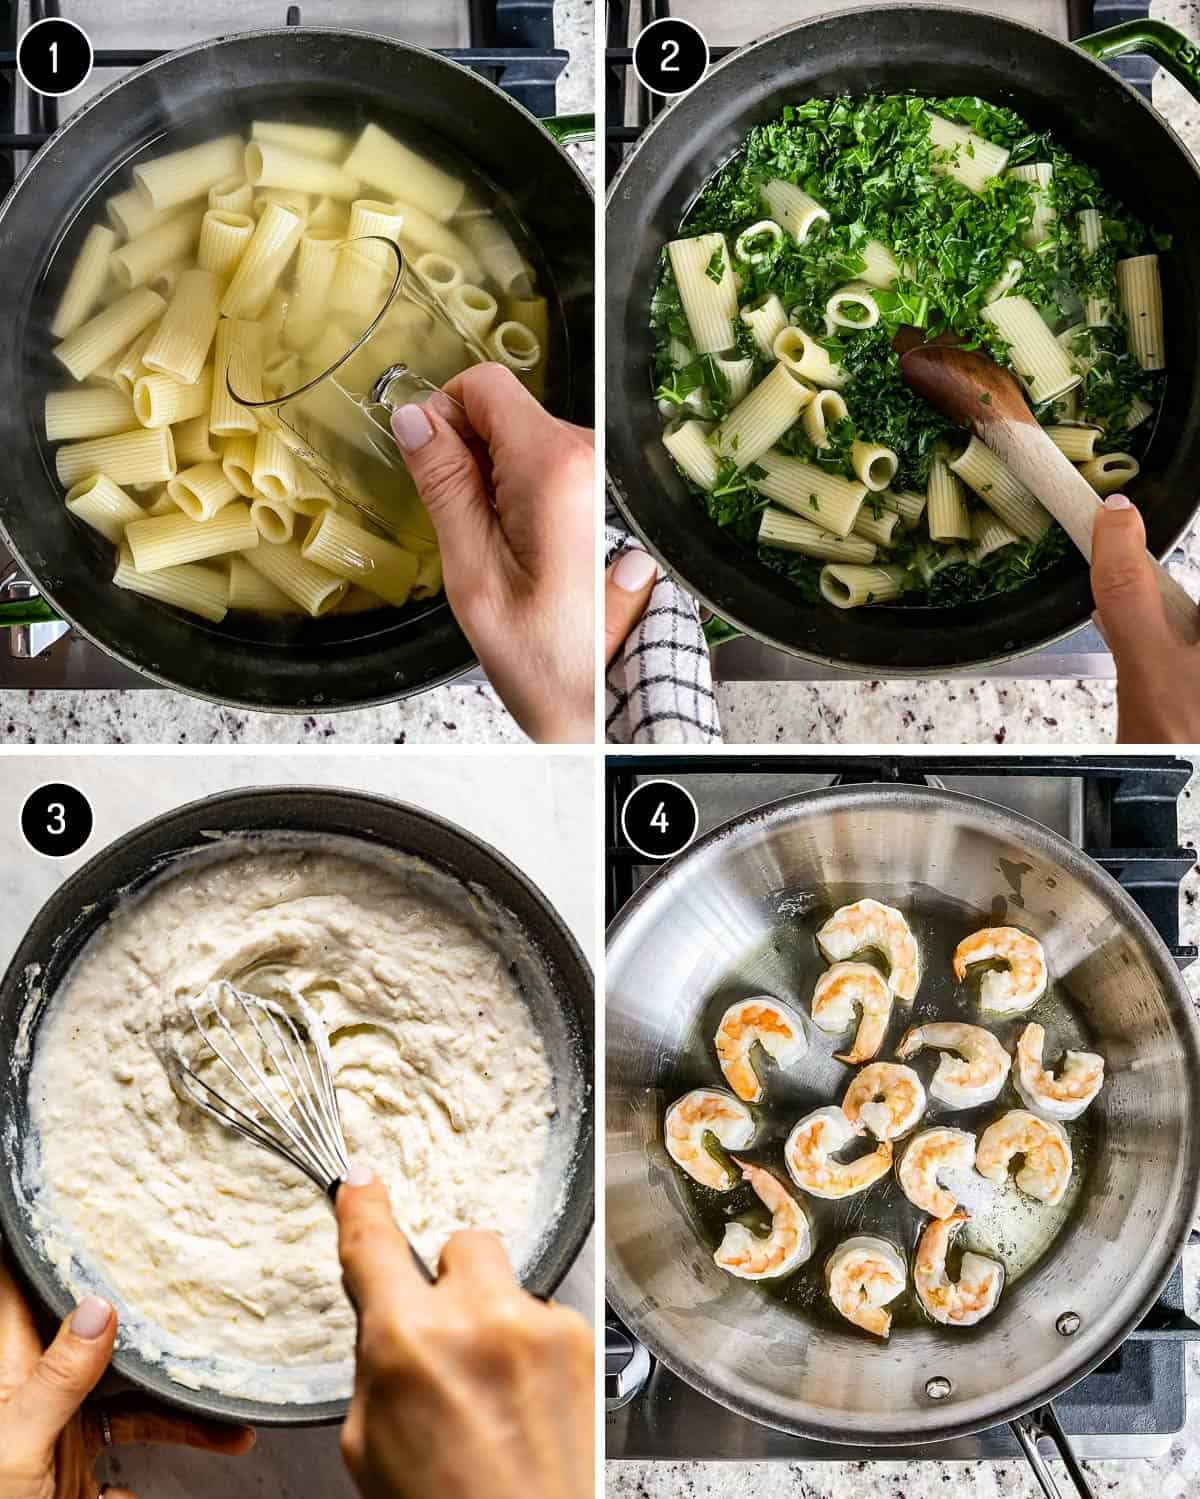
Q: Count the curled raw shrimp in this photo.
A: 14